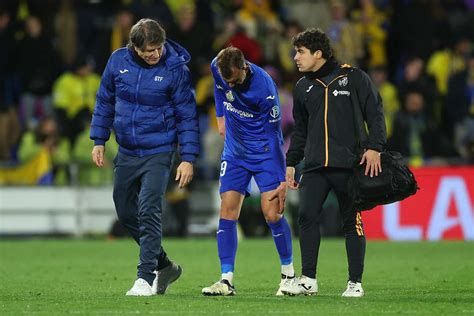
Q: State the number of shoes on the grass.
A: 6